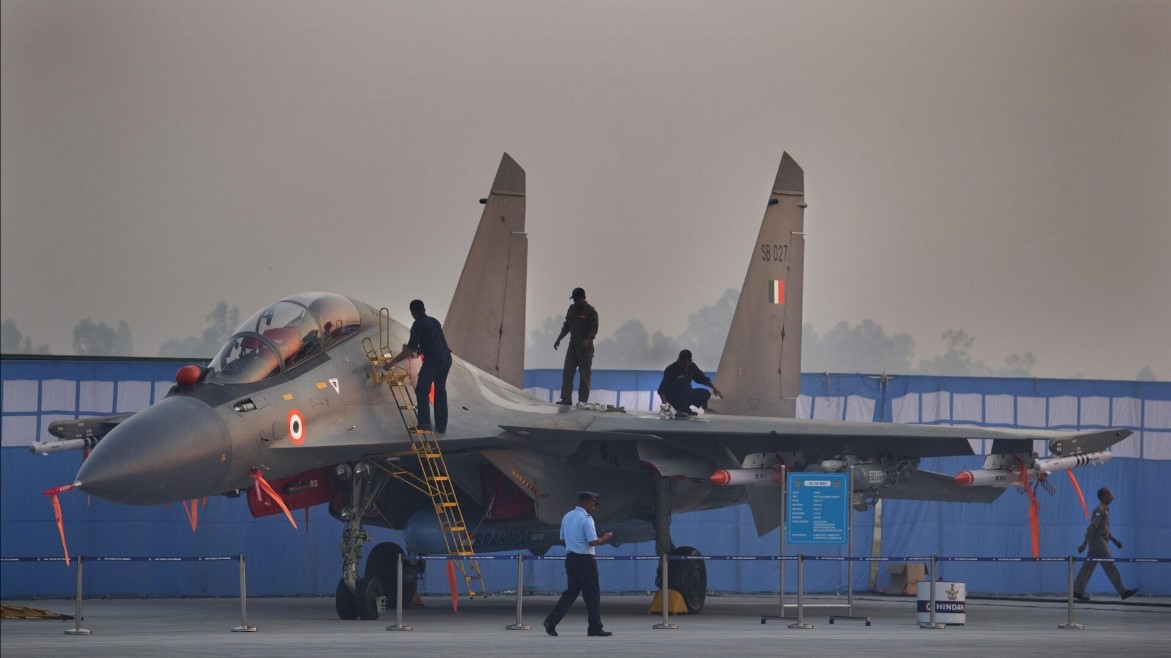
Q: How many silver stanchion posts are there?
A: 8